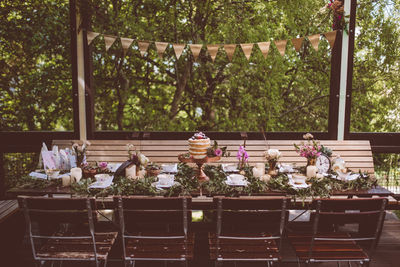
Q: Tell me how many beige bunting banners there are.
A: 15